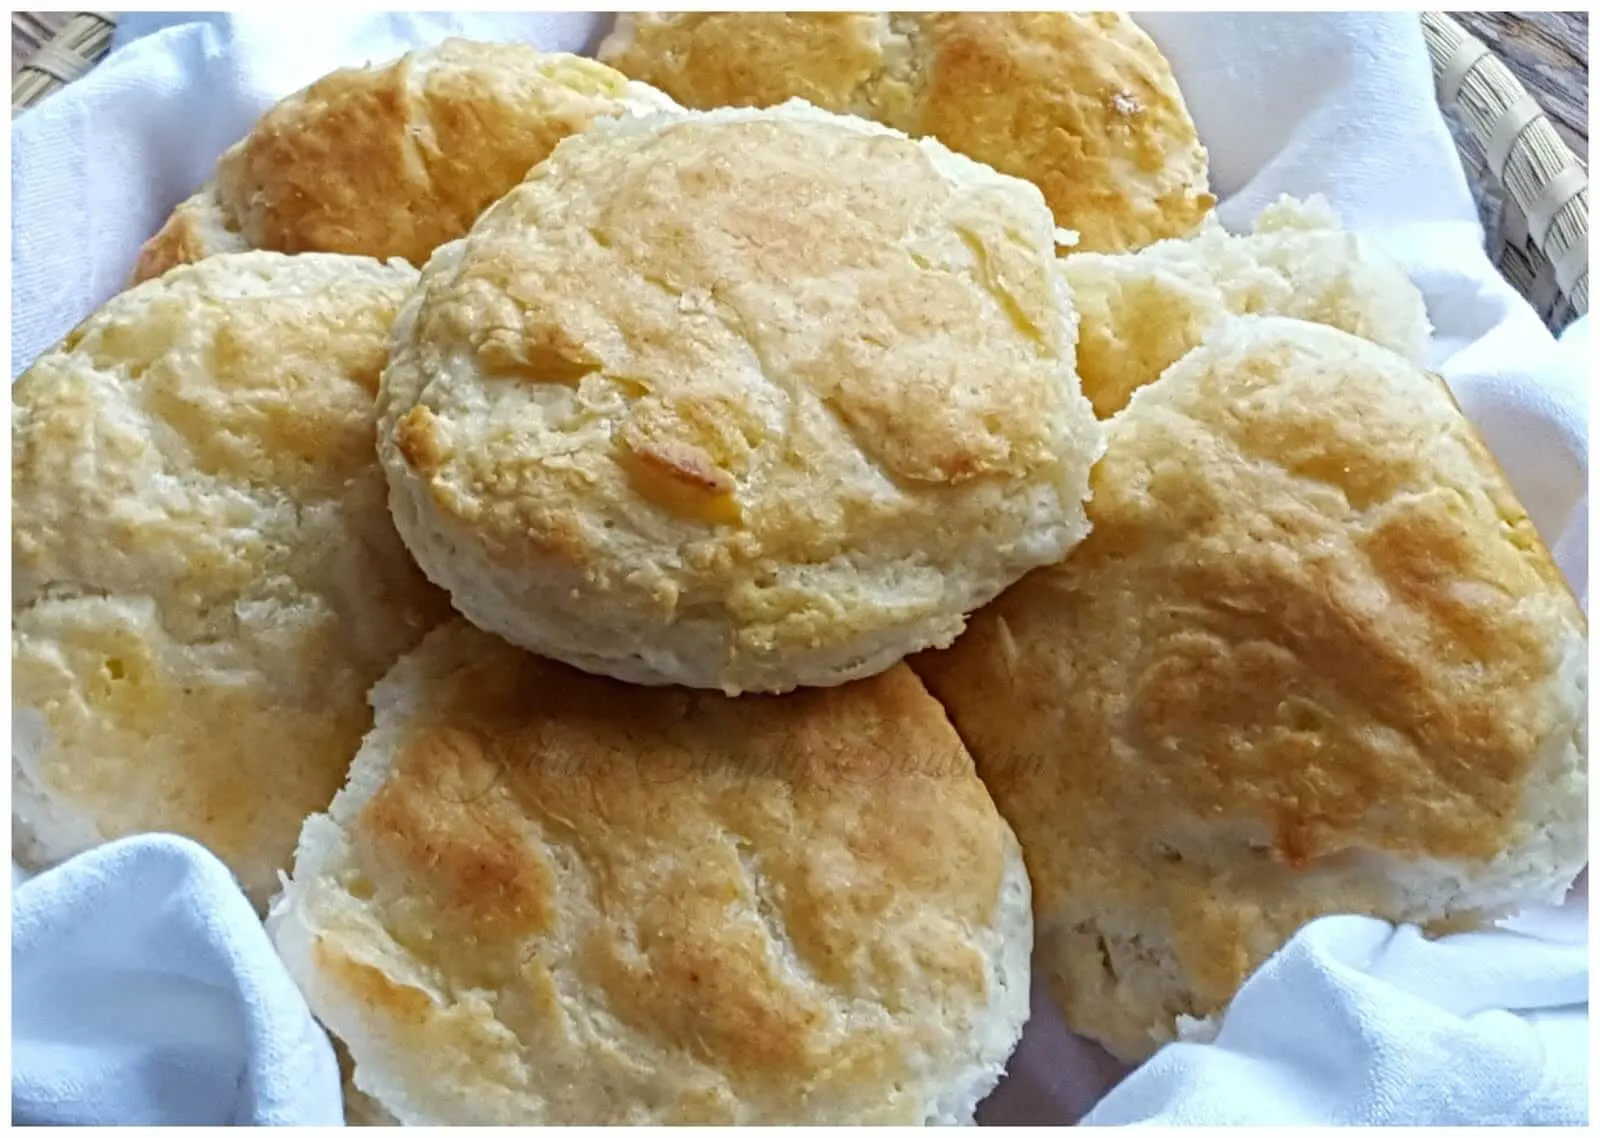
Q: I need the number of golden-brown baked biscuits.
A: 7